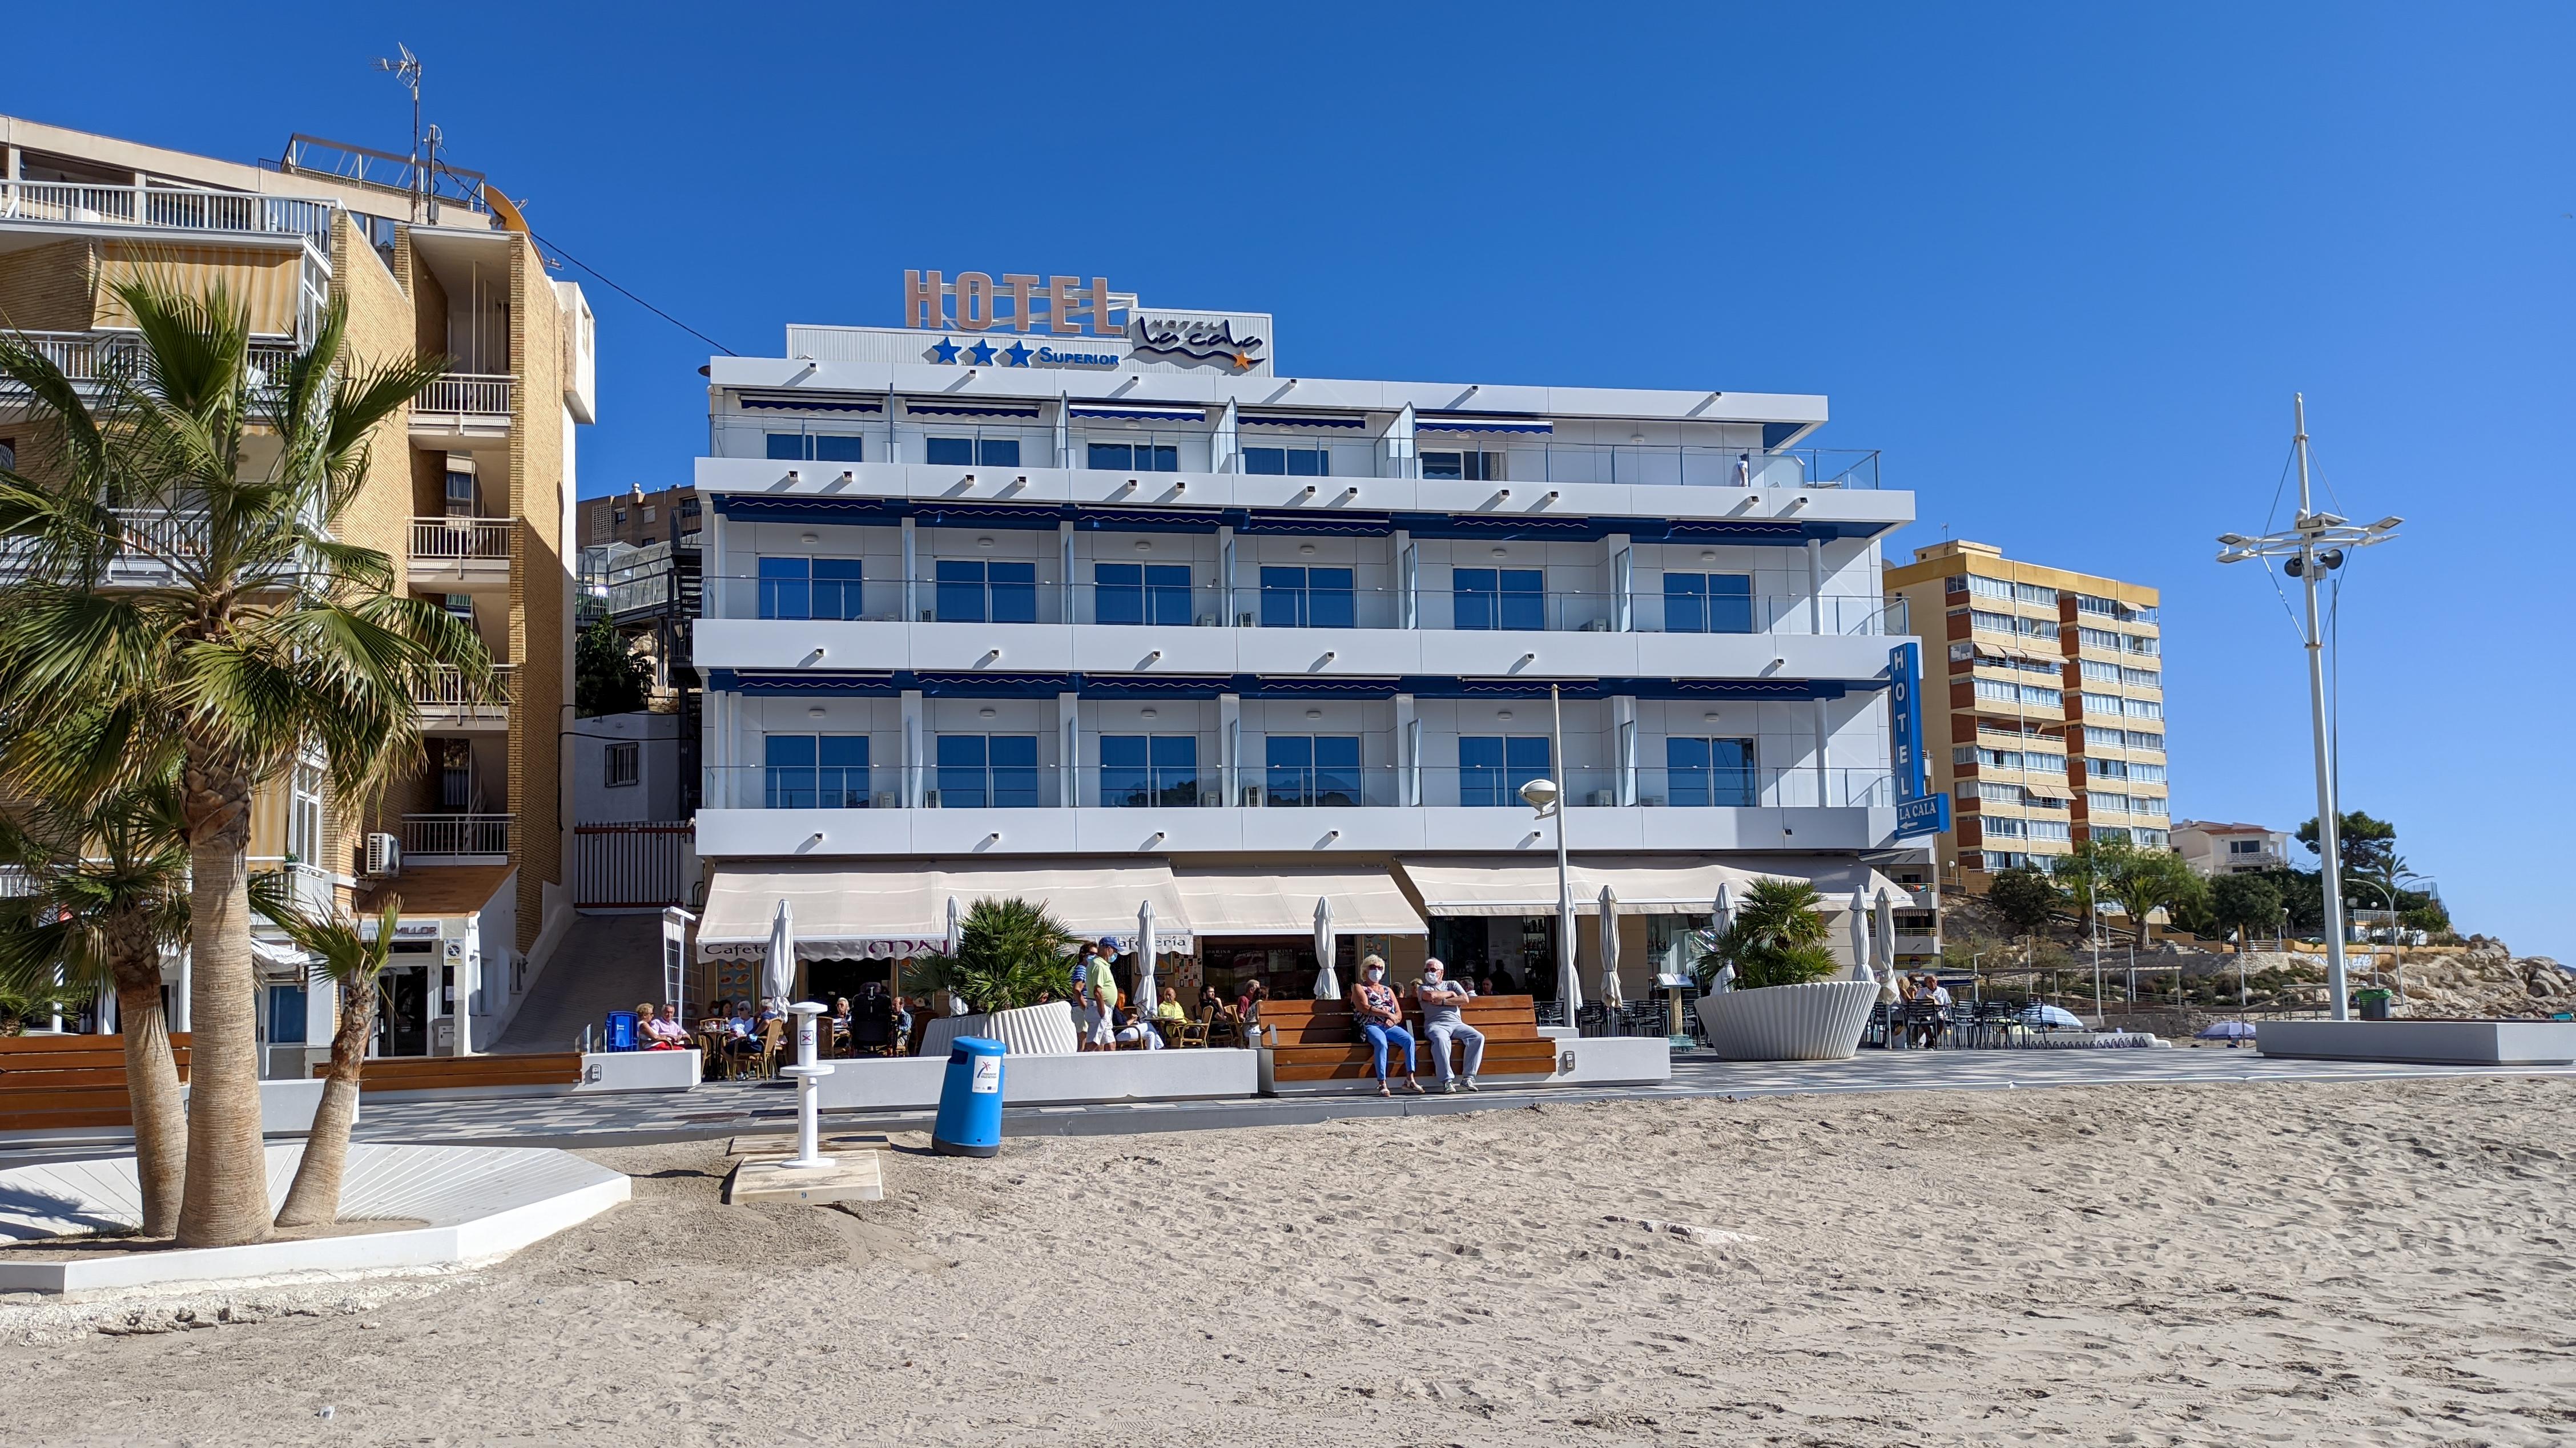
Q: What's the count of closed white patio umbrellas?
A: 9